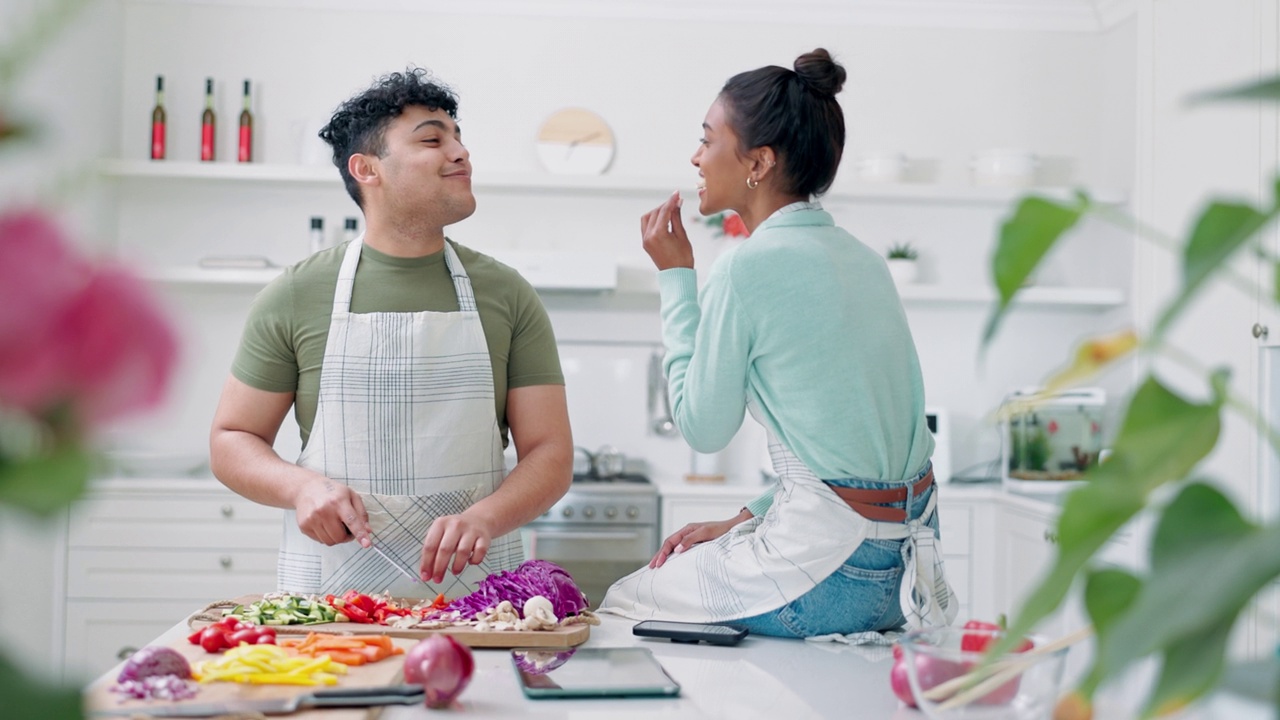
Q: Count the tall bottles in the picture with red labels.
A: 3